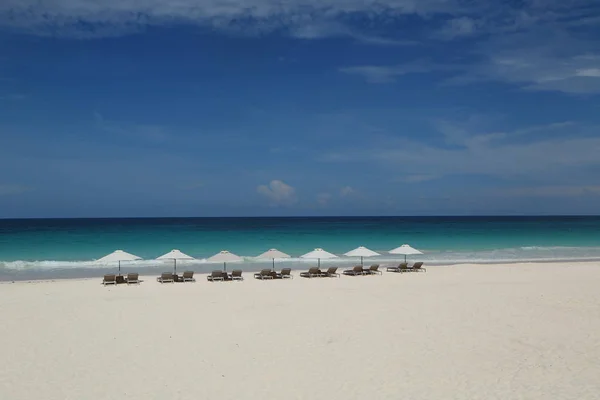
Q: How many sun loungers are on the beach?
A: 14